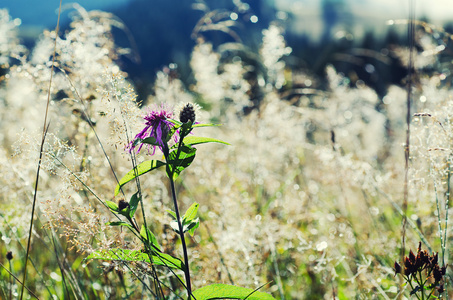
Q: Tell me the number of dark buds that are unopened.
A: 2